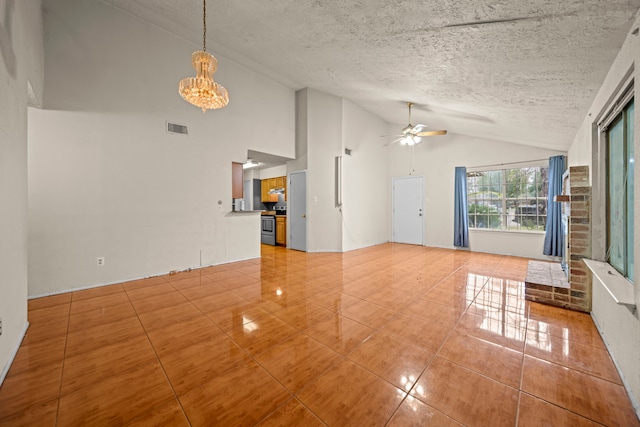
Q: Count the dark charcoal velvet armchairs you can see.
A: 0